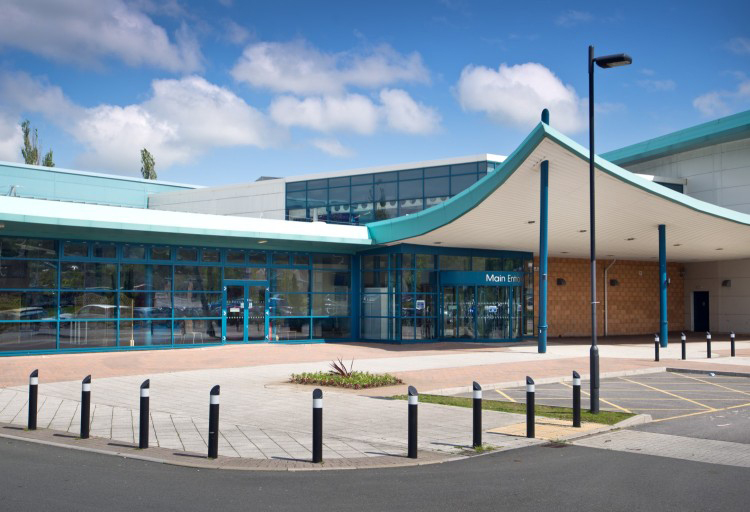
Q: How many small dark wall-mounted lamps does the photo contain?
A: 3